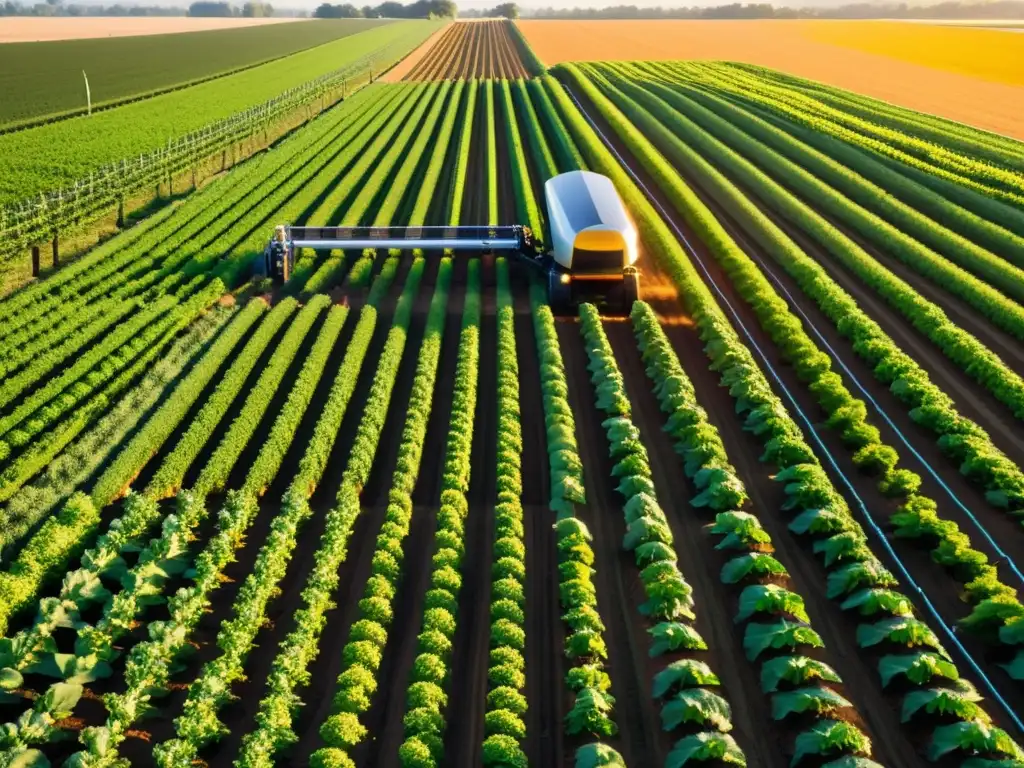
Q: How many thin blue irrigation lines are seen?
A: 2